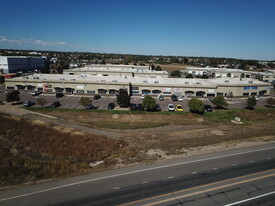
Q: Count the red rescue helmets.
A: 0